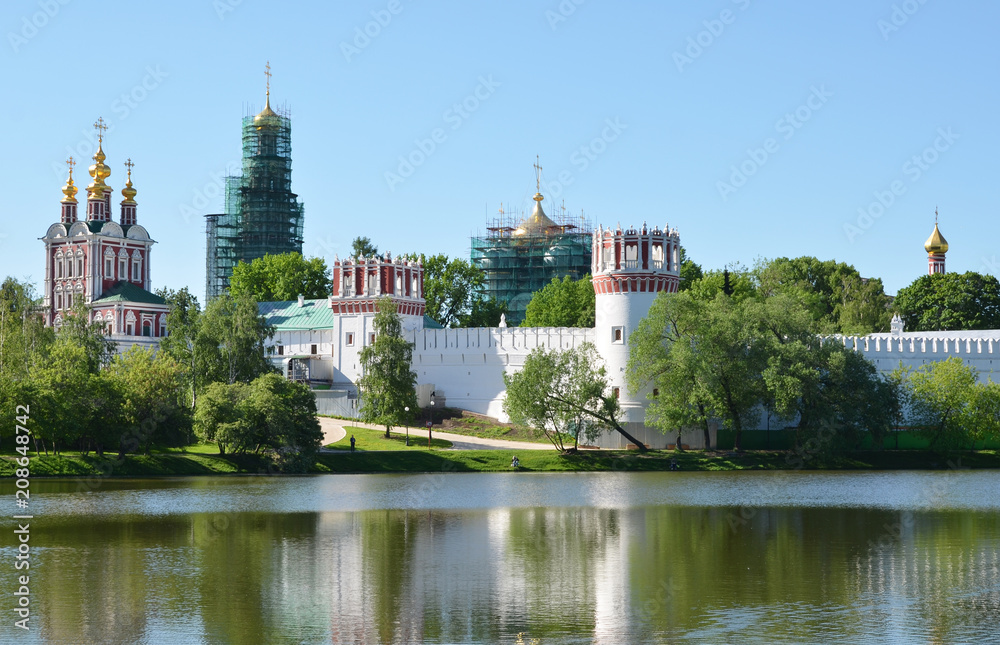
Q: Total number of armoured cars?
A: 0